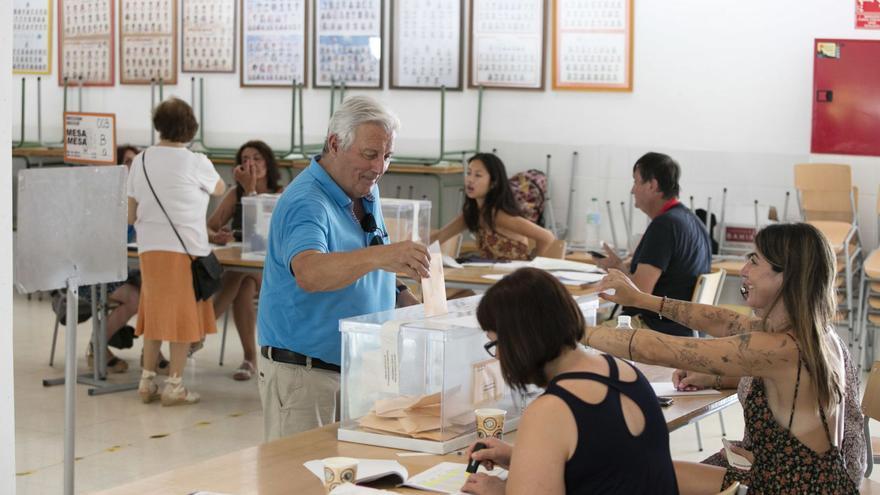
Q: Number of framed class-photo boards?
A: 9